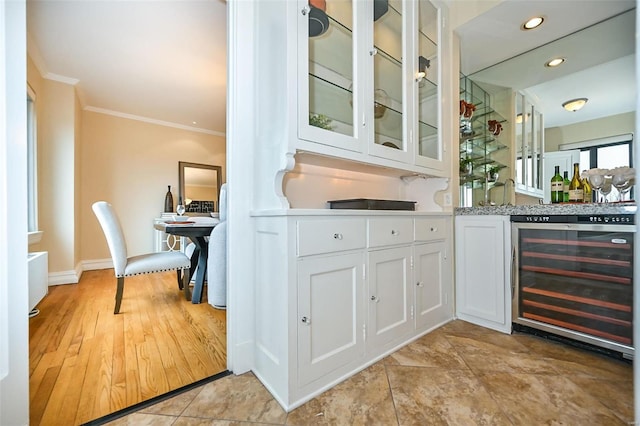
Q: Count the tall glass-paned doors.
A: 3